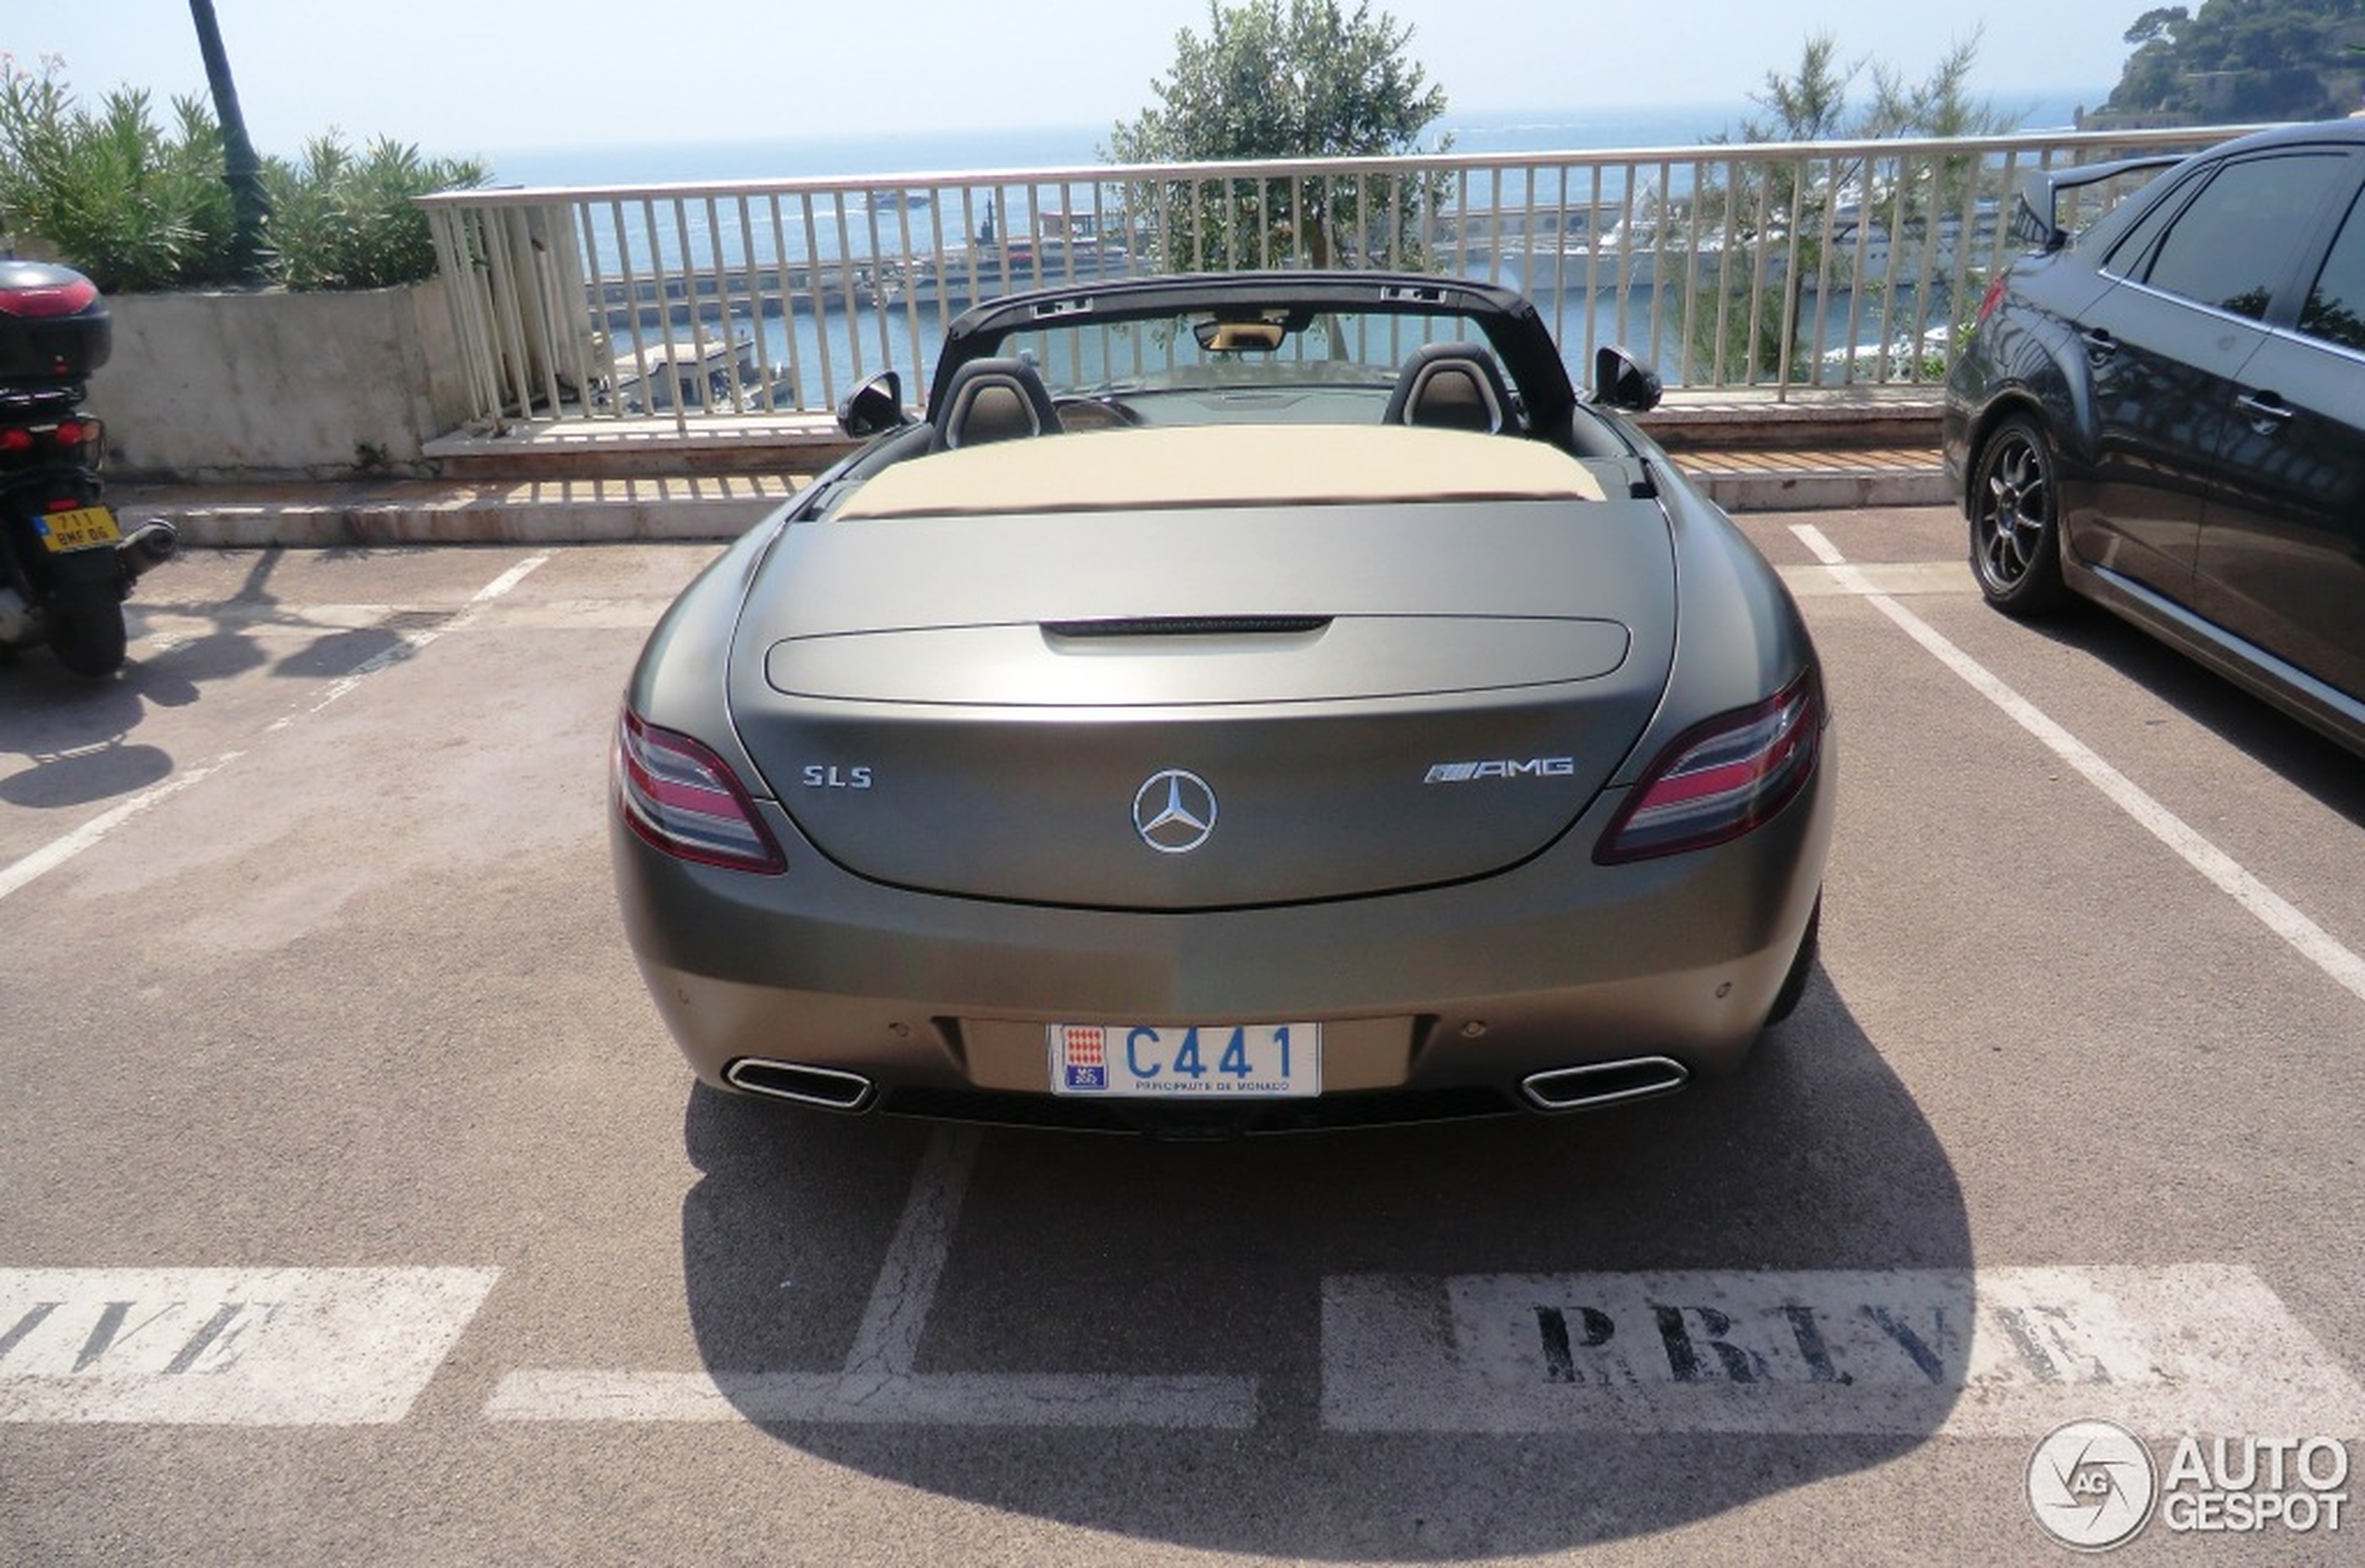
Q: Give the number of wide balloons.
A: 0